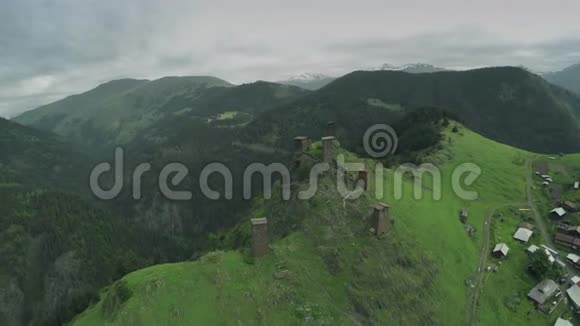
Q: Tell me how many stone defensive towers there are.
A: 6